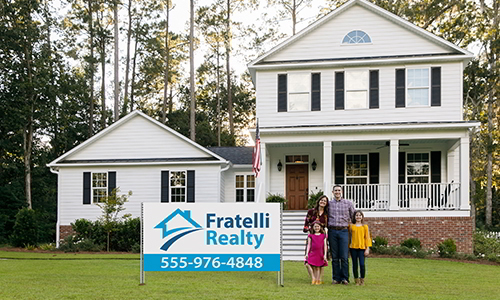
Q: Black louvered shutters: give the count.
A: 14